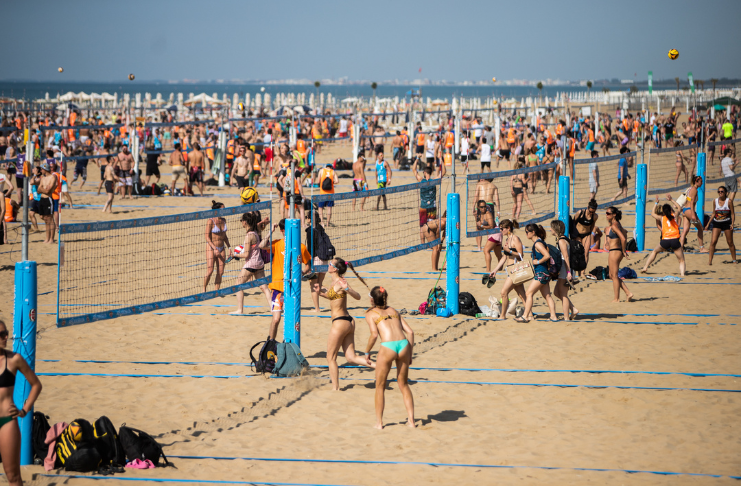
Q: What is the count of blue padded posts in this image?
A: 6